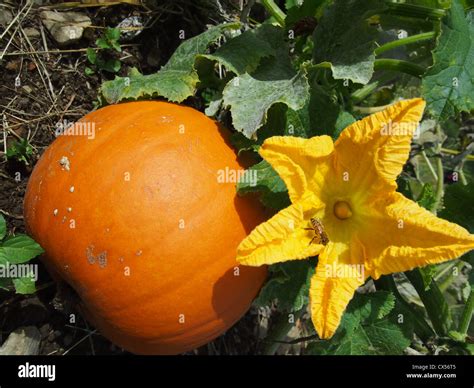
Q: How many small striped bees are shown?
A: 1